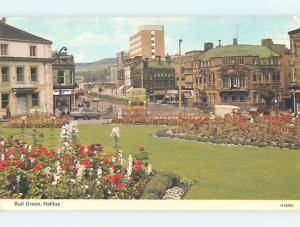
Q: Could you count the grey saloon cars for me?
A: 1